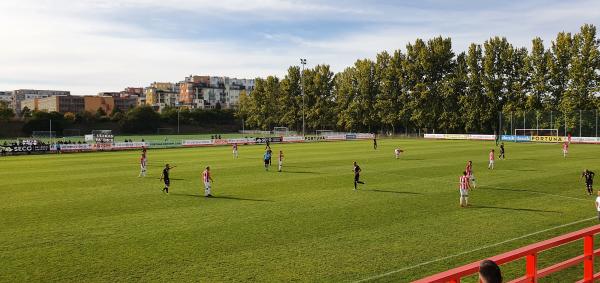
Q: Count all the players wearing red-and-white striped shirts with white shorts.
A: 10